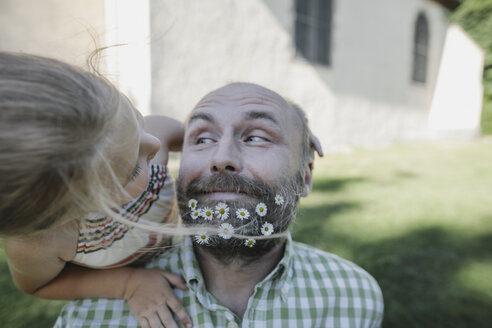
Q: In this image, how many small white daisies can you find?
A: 11